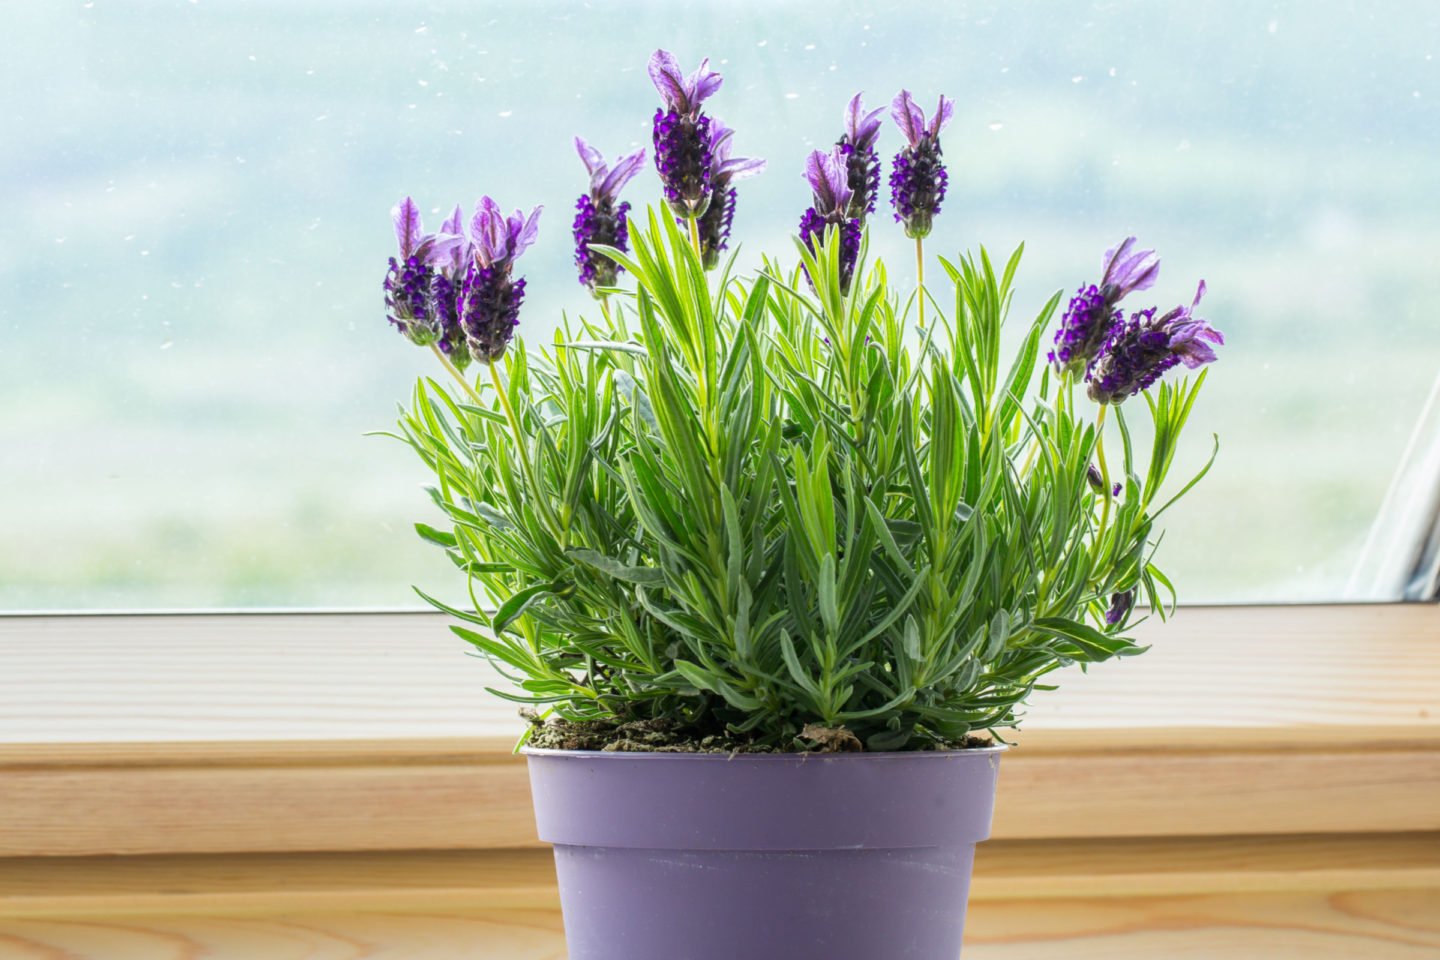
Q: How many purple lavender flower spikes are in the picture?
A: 11